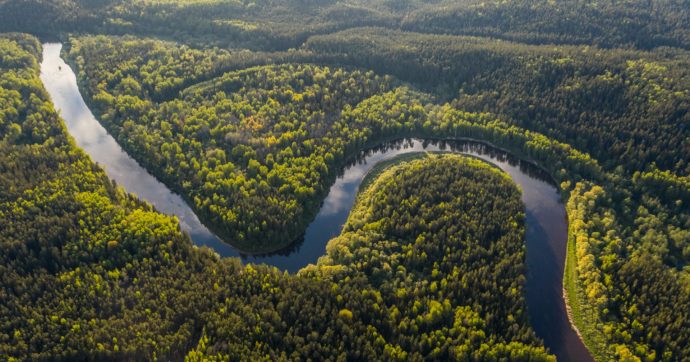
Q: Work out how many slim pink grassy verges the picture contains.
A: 0